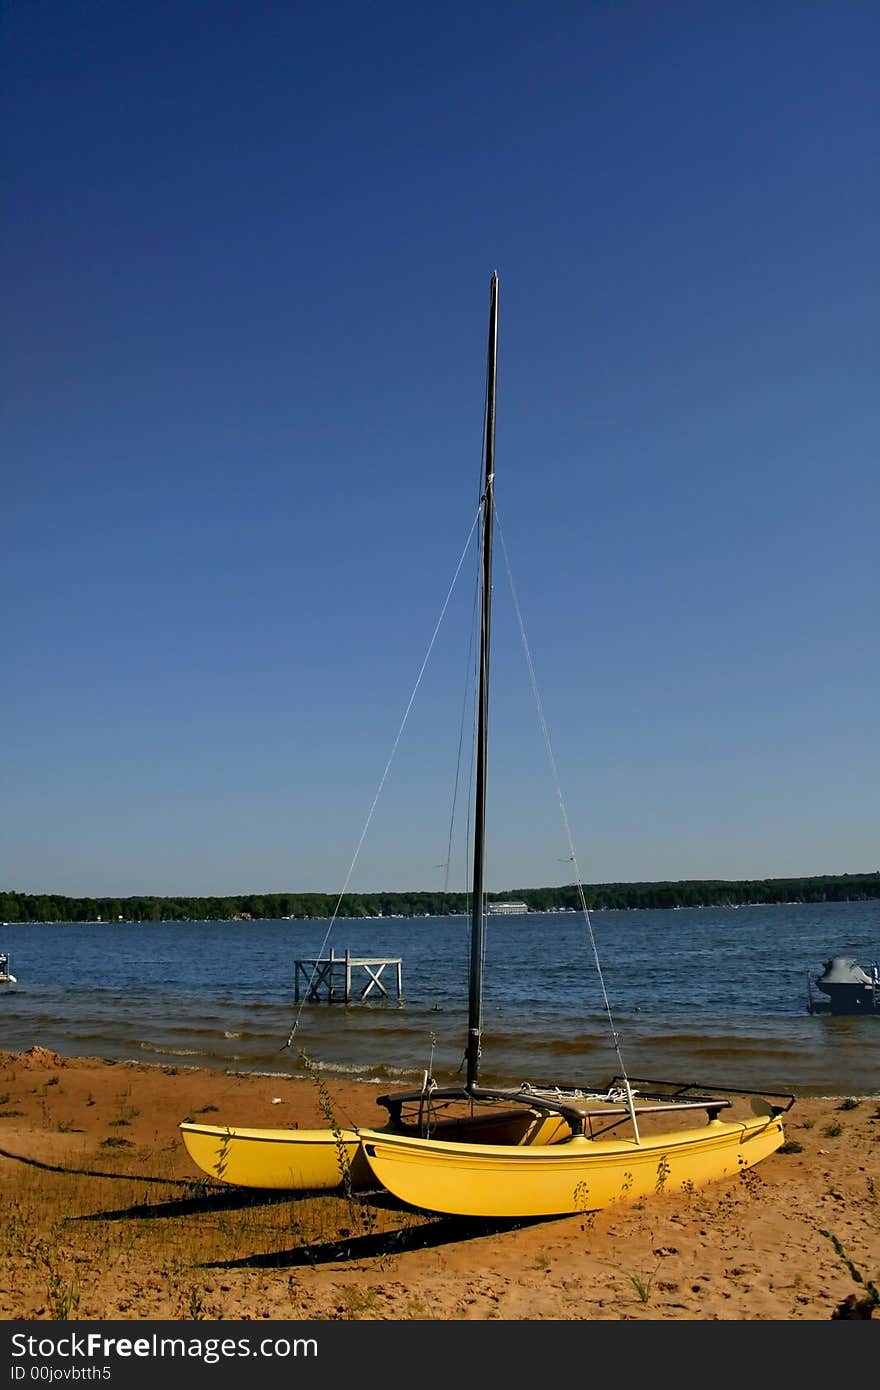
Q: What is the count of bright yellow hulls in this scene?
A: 2